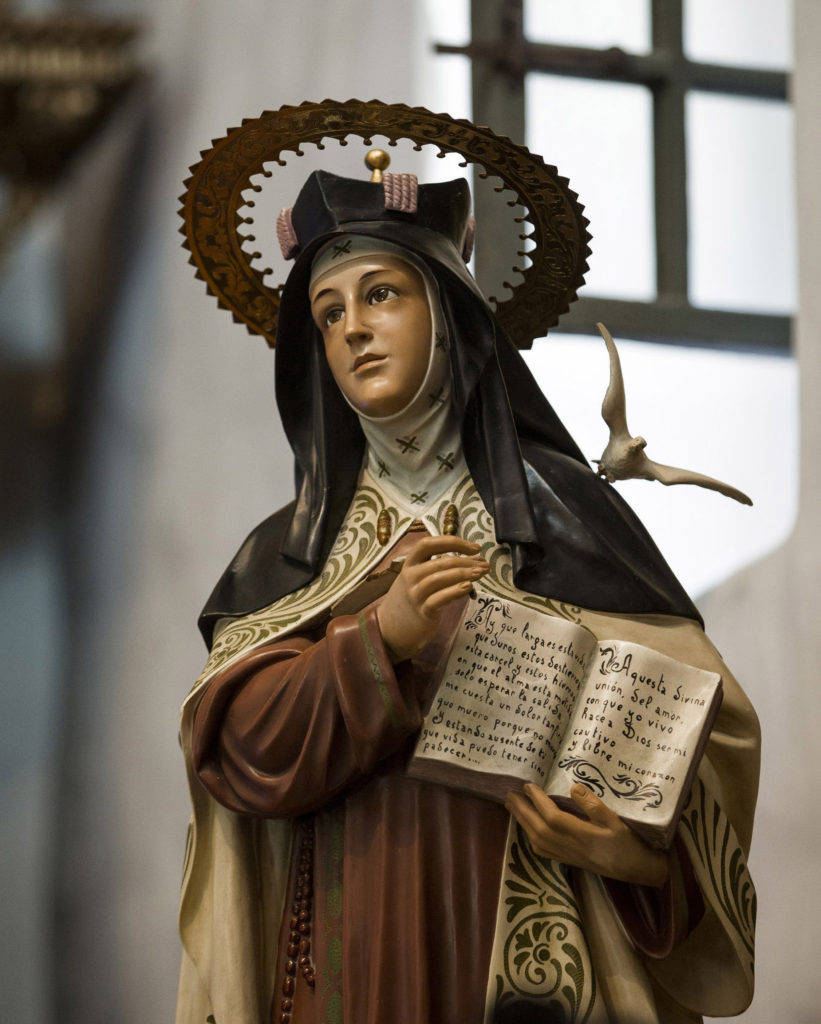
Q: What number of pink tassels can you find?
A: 3